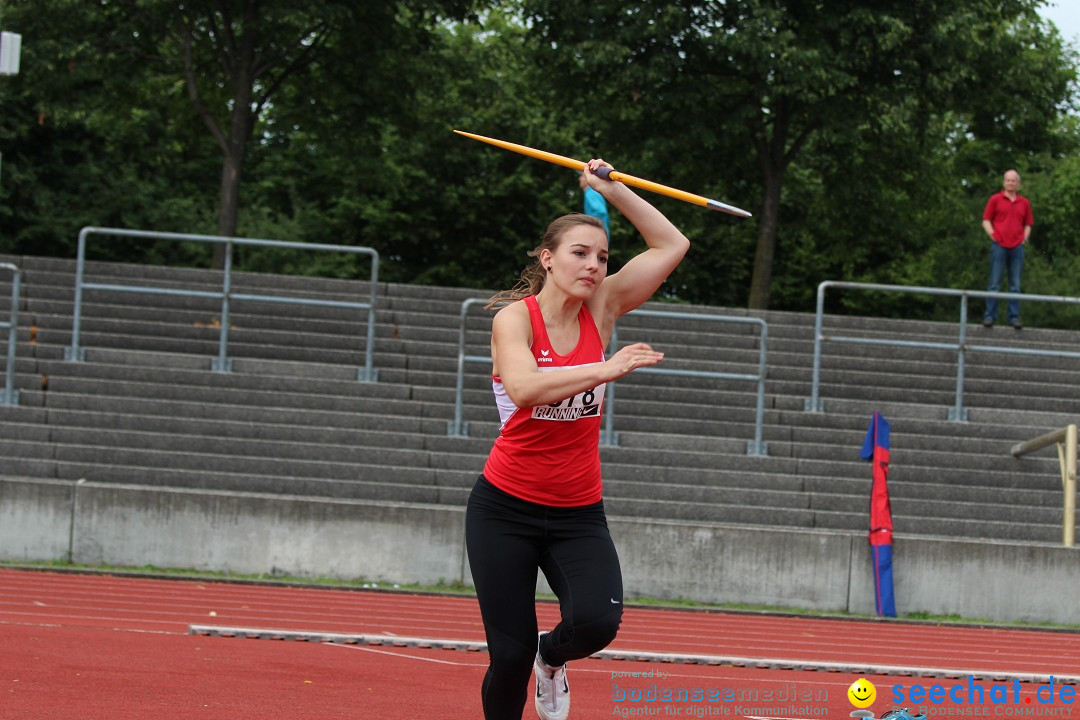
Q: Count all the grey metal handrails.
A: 4